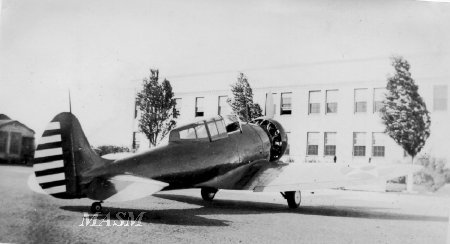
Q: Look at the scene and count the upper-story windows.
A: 11